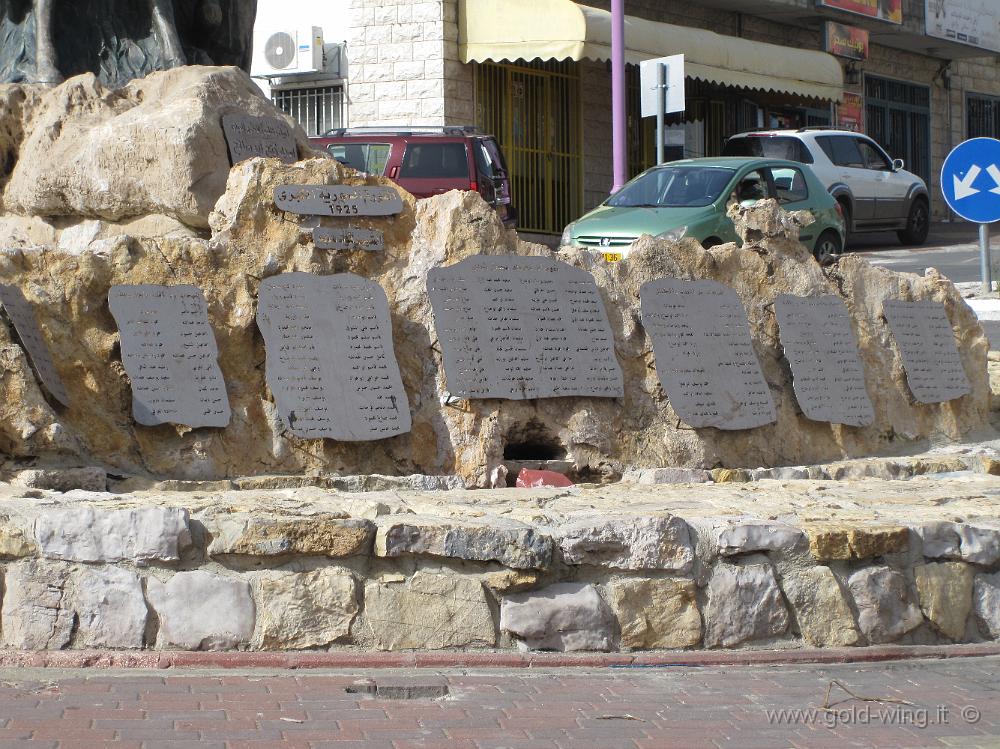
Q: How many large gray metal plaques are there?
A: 7